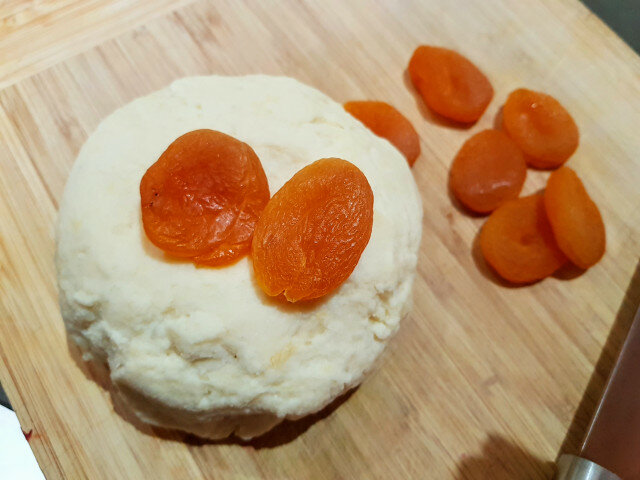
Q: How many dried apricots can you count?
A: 8